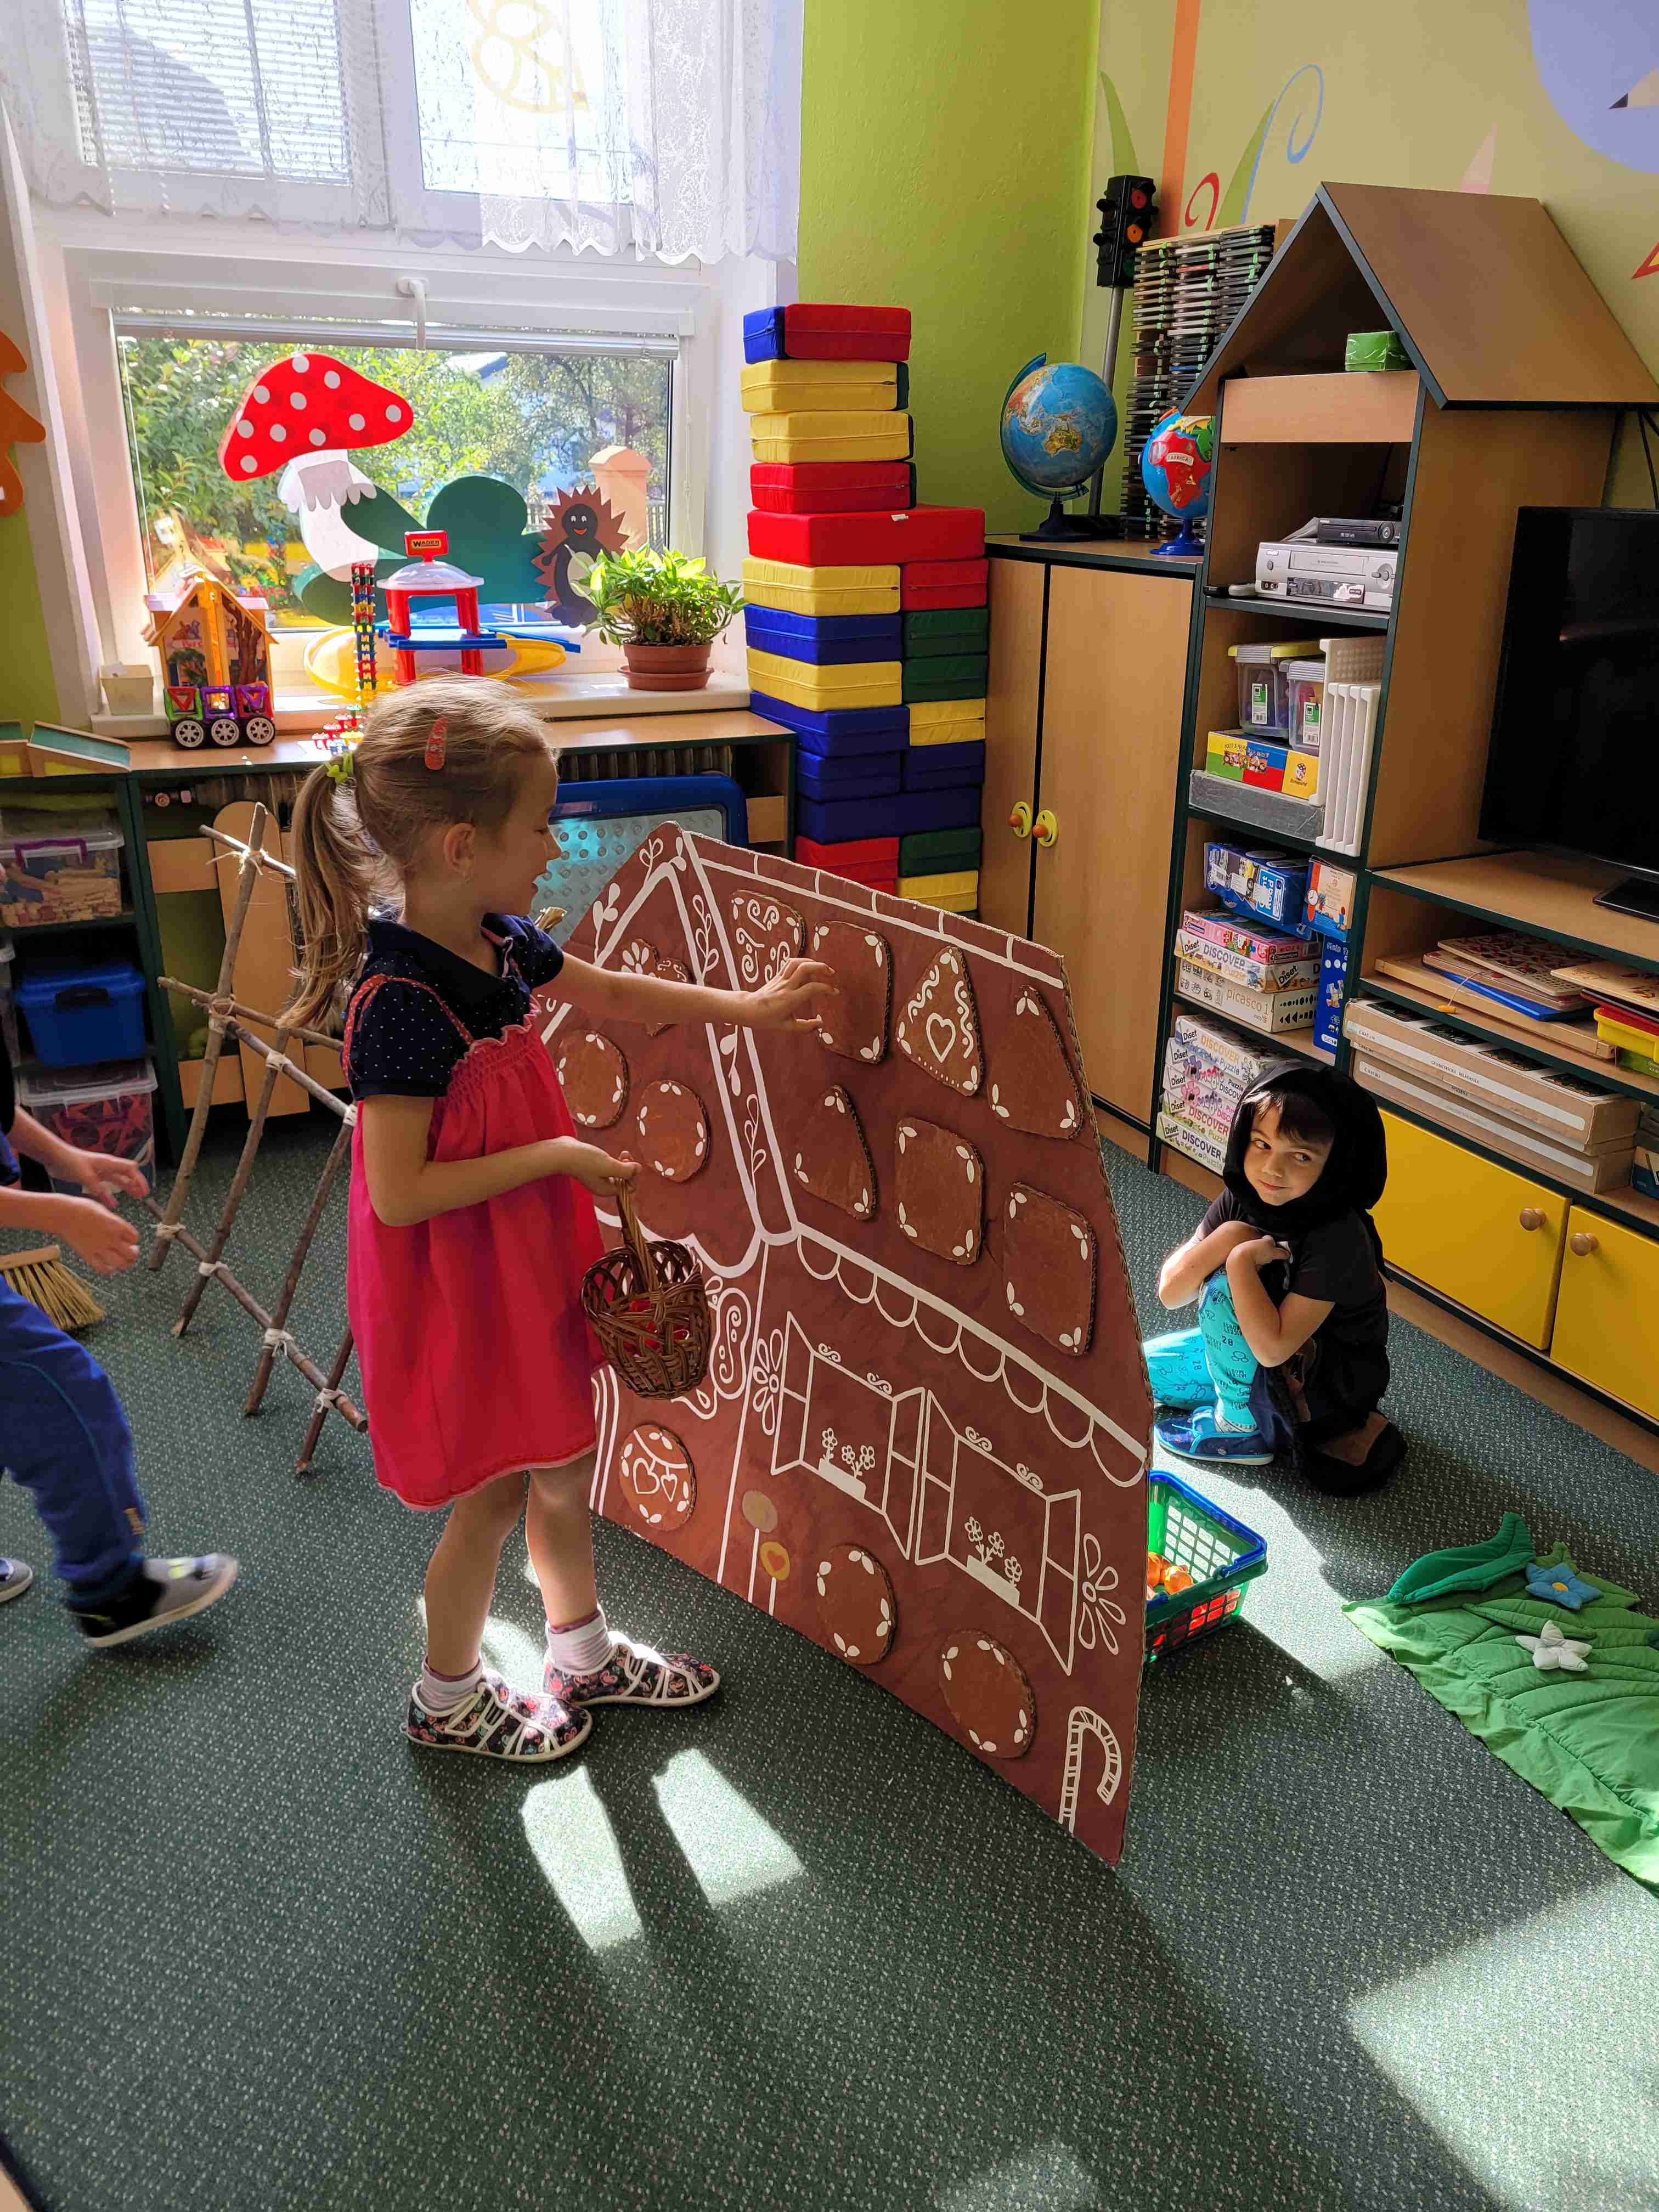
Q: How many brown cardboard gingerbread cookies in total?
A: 13